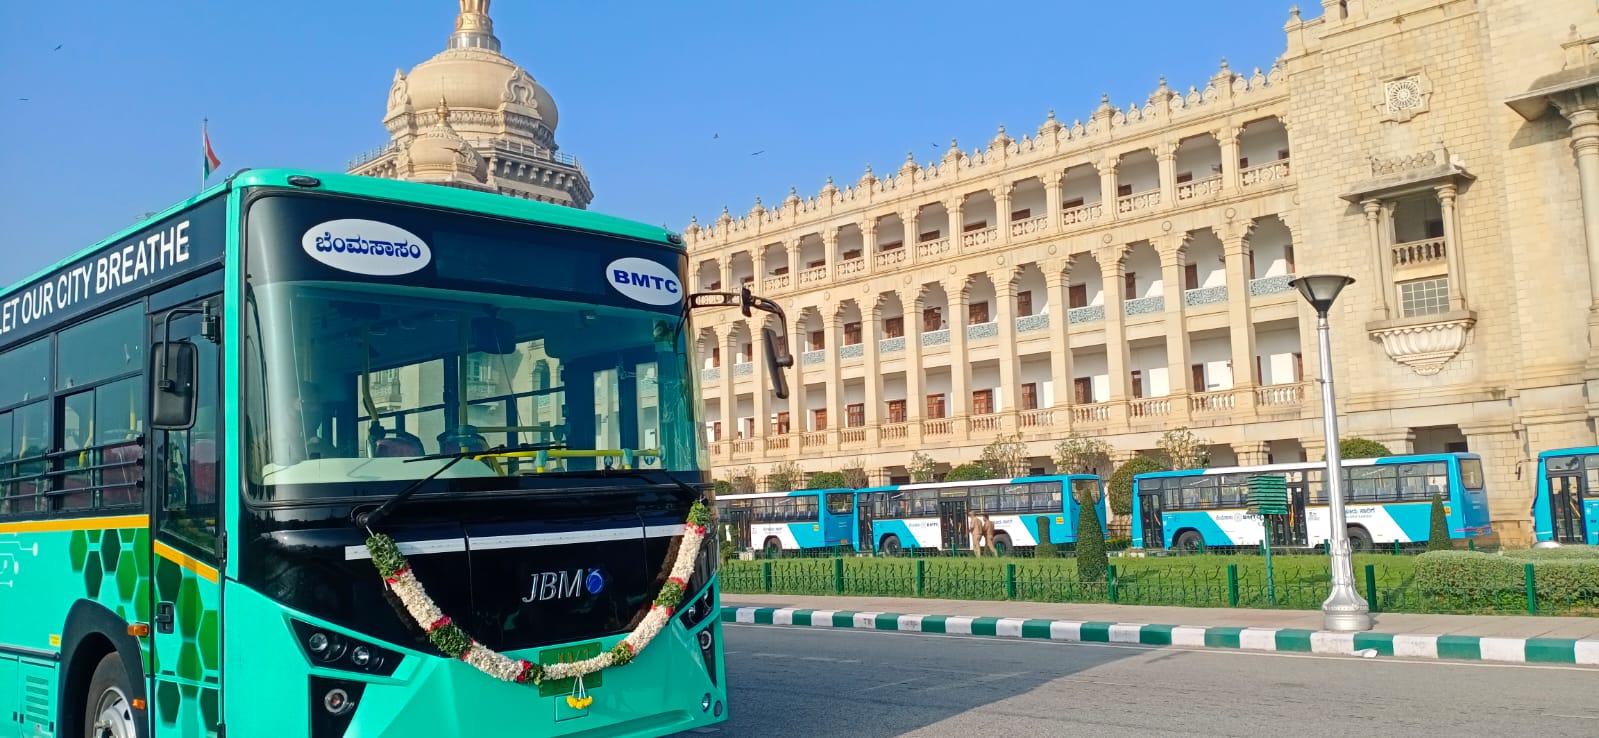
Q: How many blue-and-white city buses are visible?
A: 4